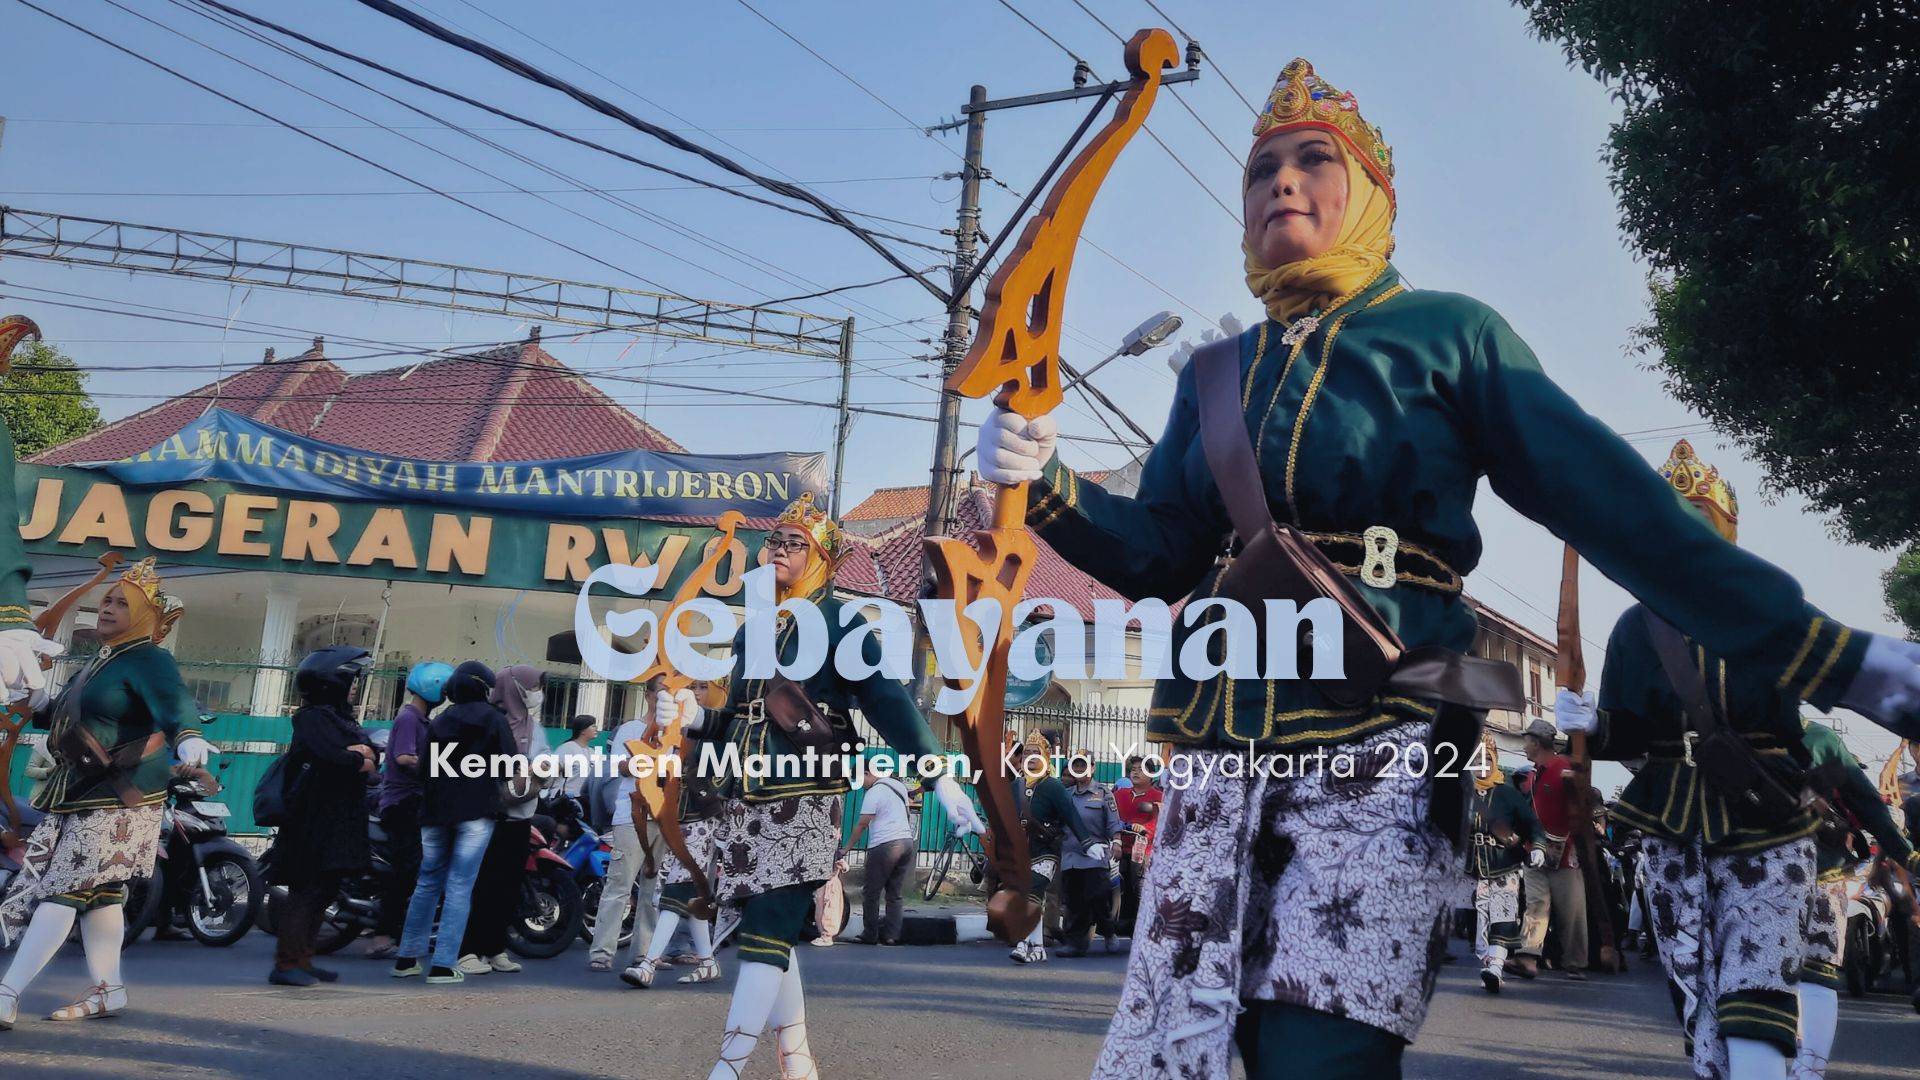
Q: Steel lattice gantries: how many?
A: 1